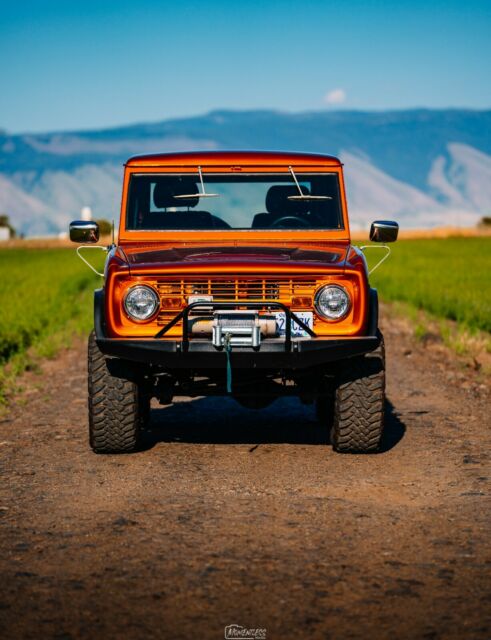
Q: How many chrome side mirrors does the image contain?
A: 2